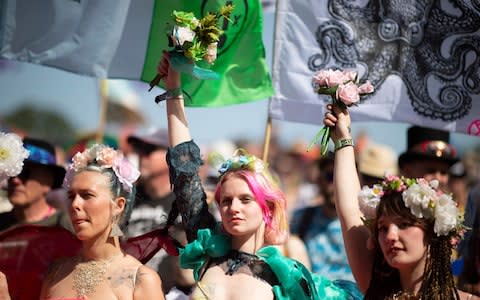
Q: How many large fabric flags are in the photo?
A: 3